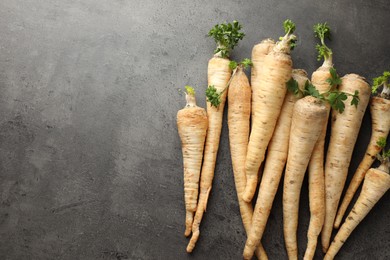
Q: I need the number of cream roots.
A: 11